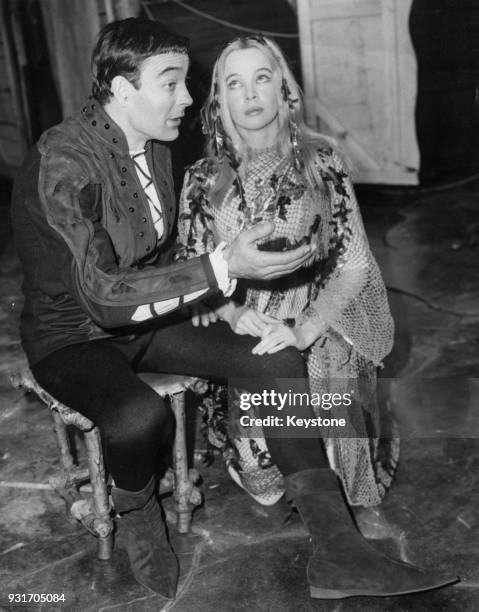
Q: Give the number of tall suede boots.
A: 2